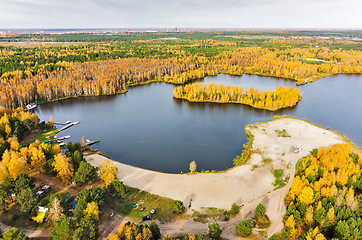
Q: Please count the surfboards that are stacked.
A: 0